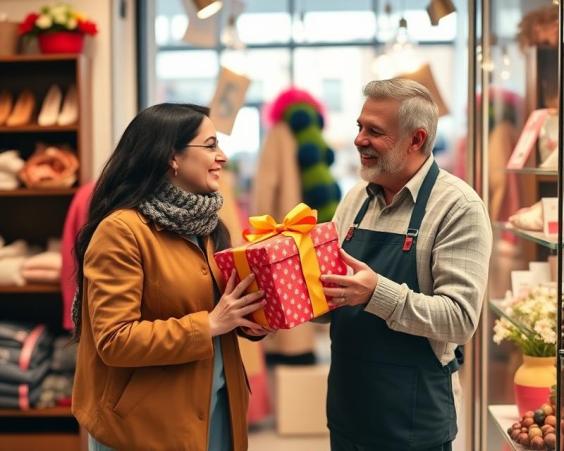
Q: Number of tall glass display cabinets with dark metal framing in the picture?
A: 1